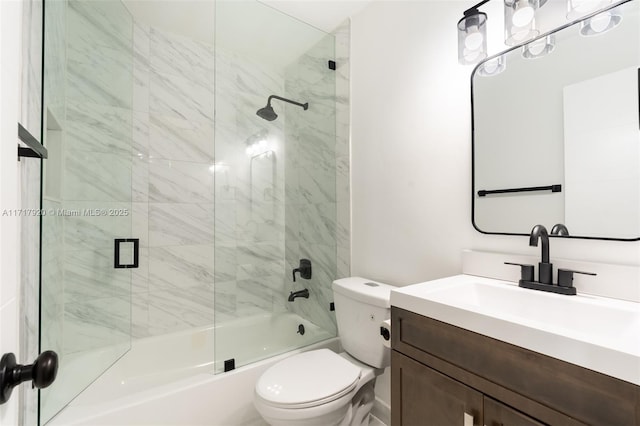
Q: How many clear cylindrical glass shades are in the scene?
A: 3